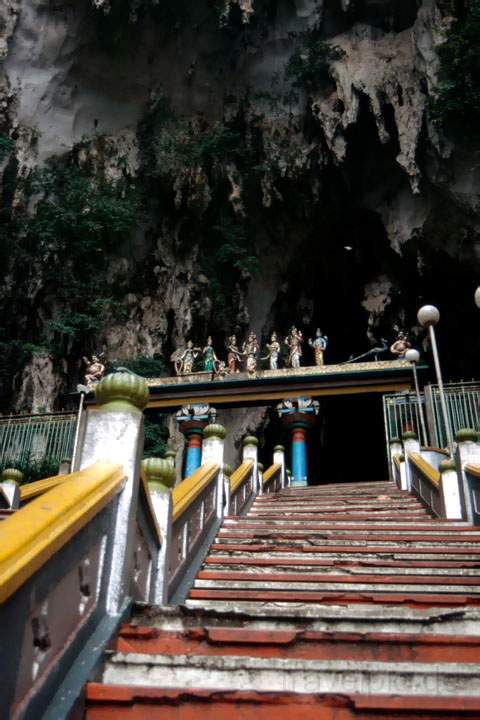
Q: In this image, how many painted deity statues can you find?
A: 9